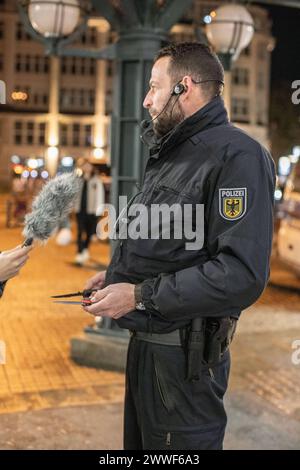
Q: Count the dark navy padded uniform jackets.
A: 1